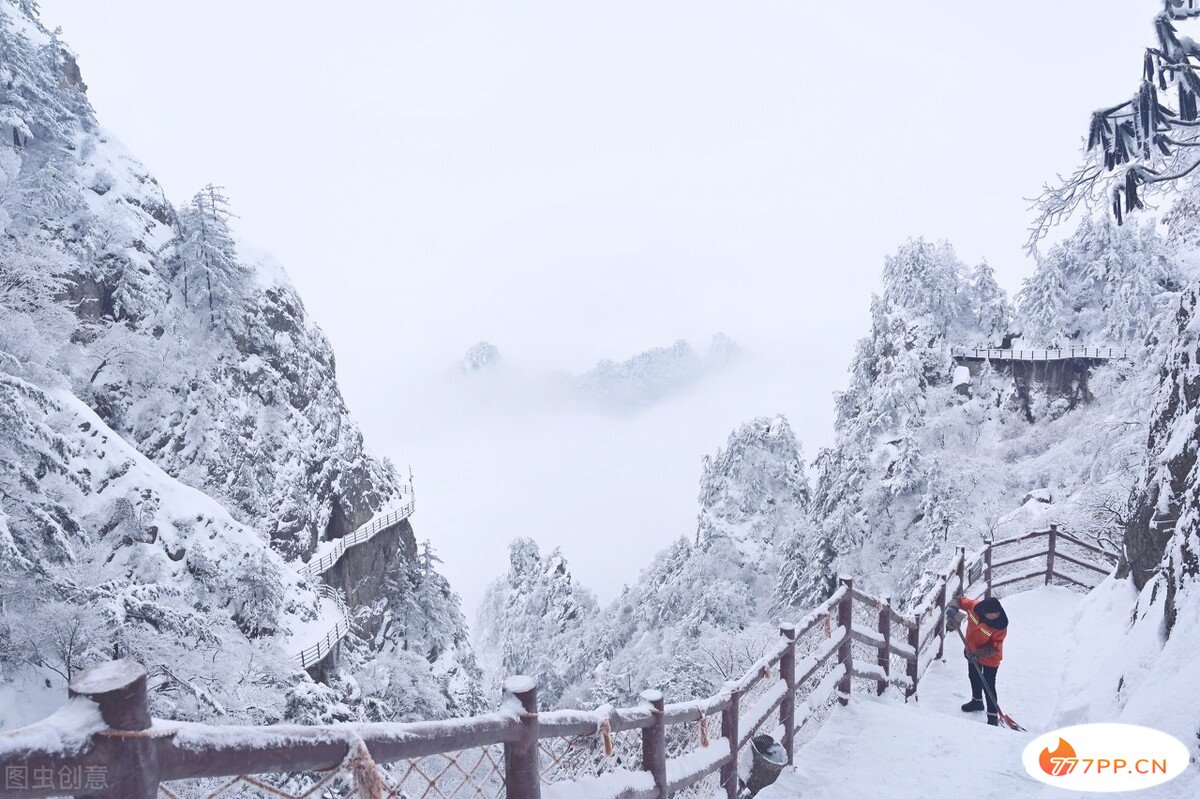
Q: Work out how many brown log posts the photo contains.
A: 12